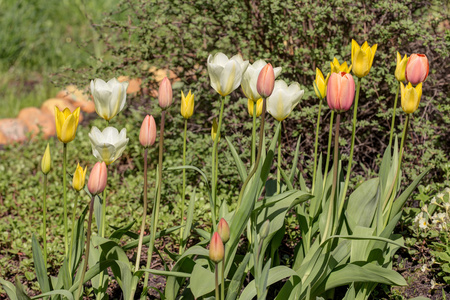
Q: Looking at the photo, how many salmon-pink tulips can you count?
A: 8